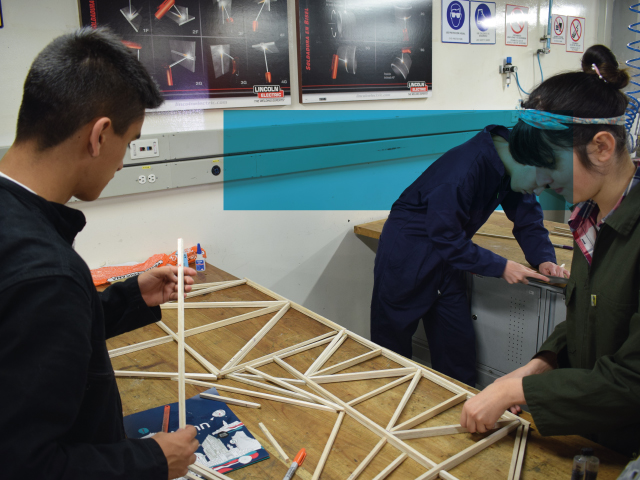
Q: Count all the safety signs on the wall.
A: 5